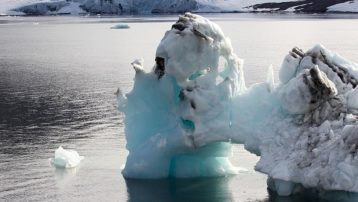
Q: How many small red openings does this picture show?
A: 0